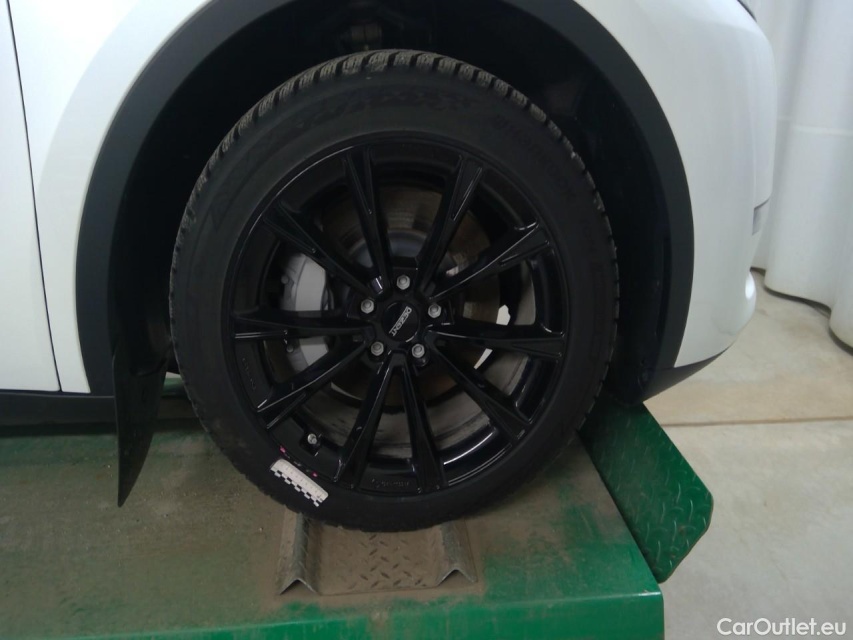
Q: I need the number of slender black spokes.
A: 10